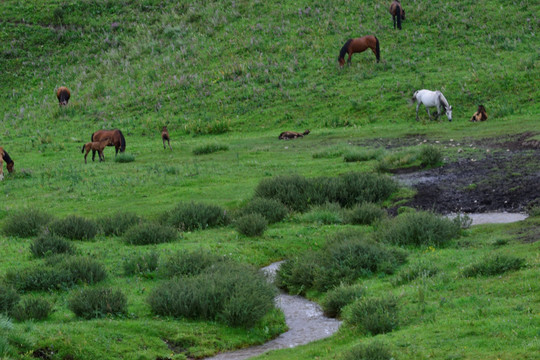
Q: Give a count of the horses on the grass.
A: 10